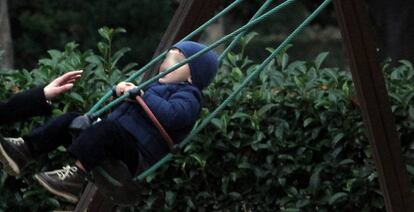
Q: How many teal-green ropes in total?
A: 4